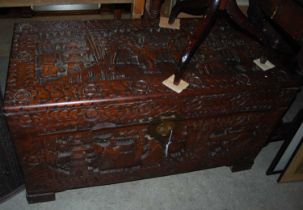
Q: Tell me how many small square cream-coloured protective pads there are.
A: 3